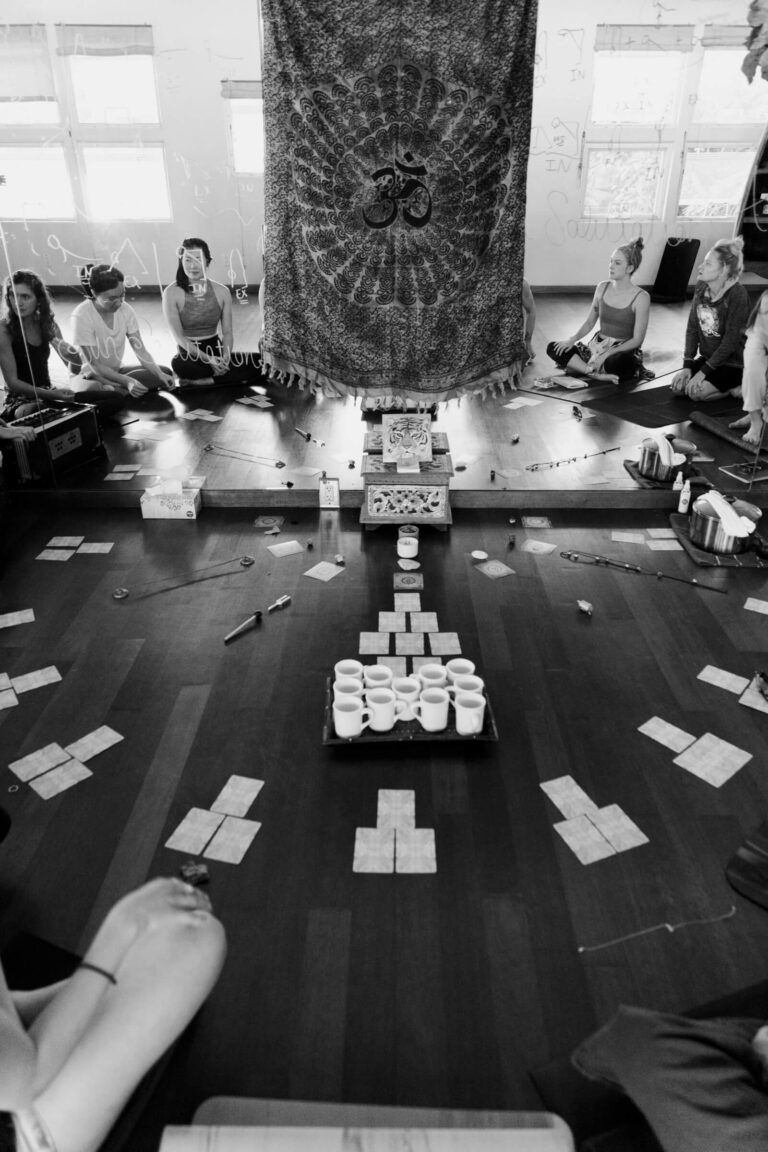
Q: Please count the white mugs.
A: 11